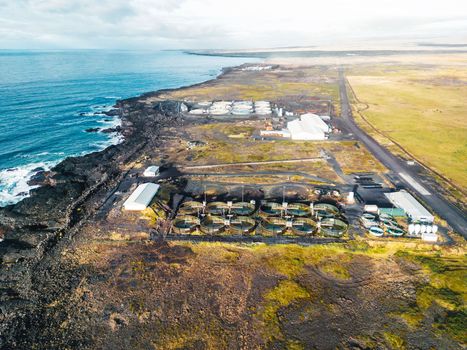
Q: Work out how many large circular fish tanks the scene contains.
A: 12